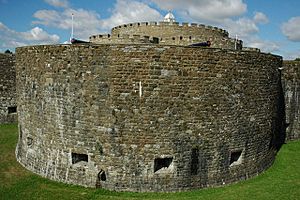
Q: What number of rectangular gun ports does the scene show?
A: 4